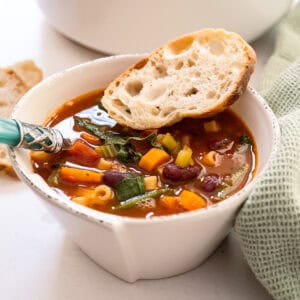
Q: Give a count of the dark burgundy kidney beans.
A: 4